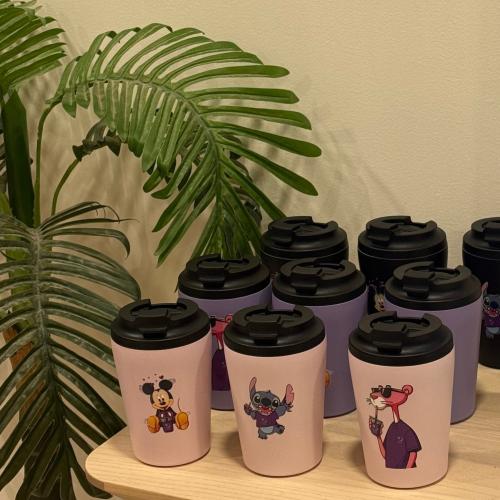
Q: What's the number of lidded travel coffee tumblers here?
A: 9